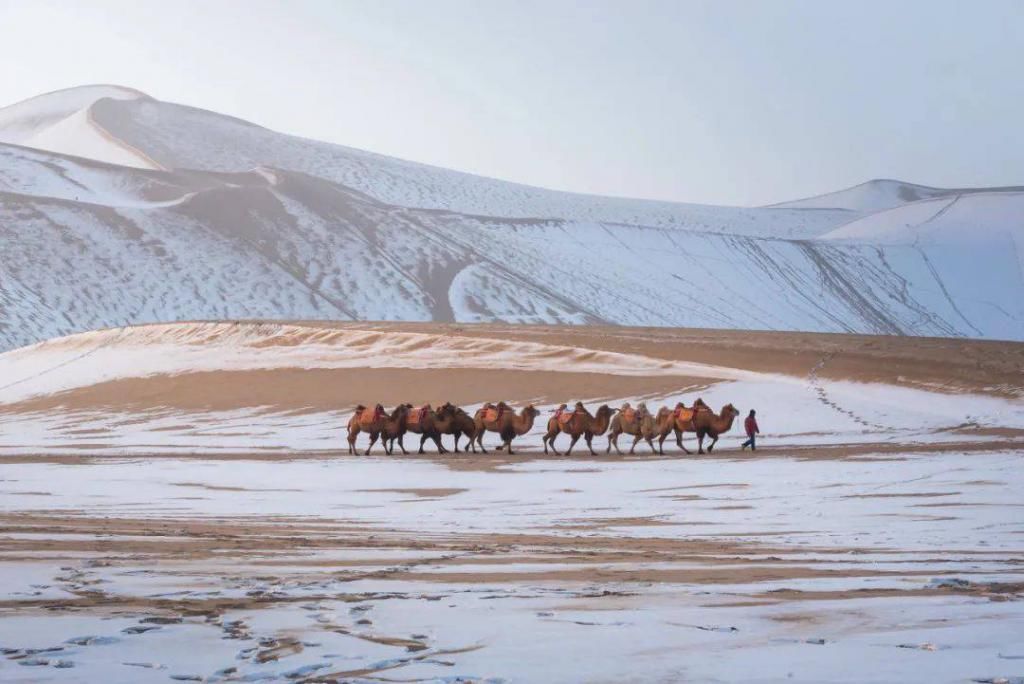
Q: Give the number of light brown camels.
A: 1